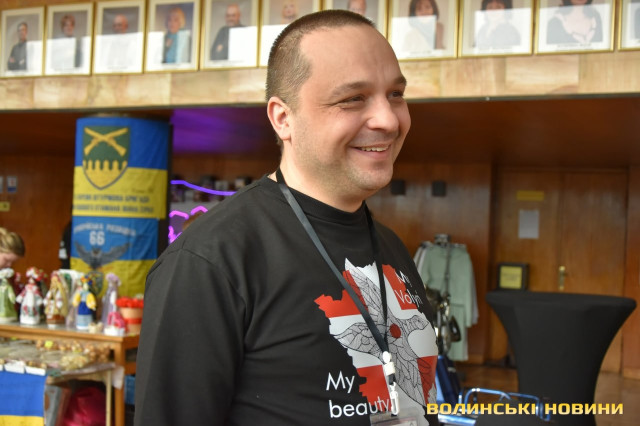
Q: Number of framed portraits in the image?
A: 11